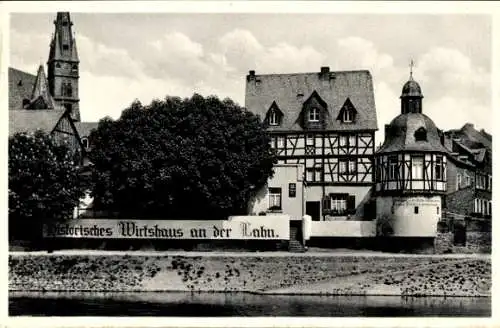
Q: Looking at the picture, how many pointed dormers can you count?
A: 3